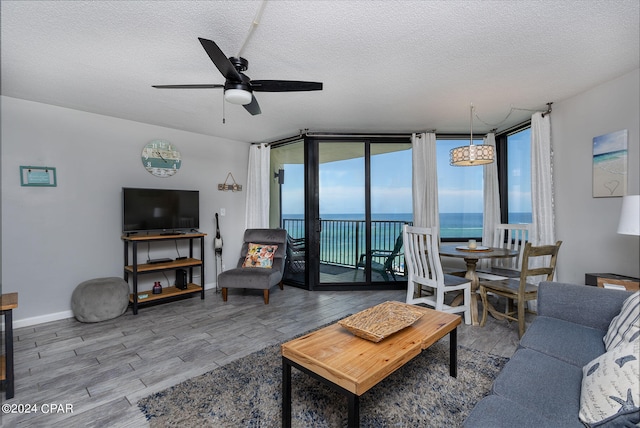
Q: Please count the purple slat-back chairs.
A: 0